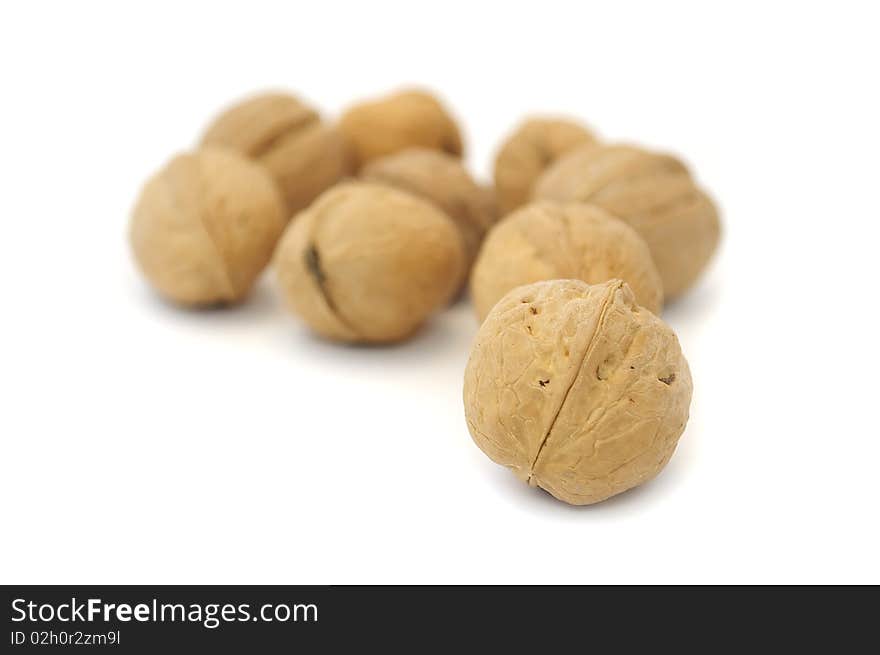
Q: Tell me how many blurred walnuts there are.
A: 8